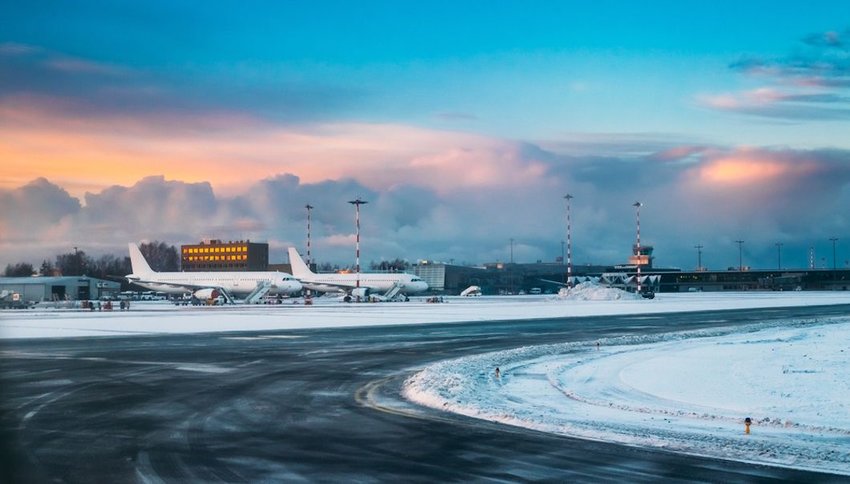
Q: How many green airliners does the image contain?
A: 0